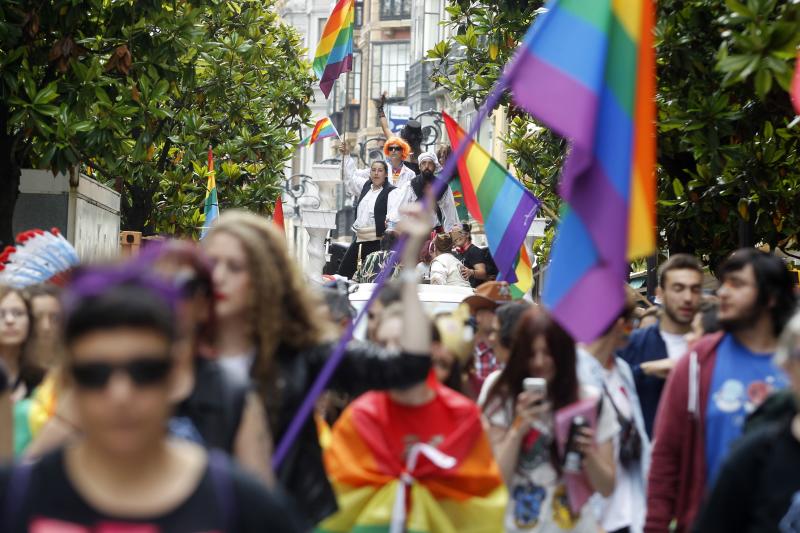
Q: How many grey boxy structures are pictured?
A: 1